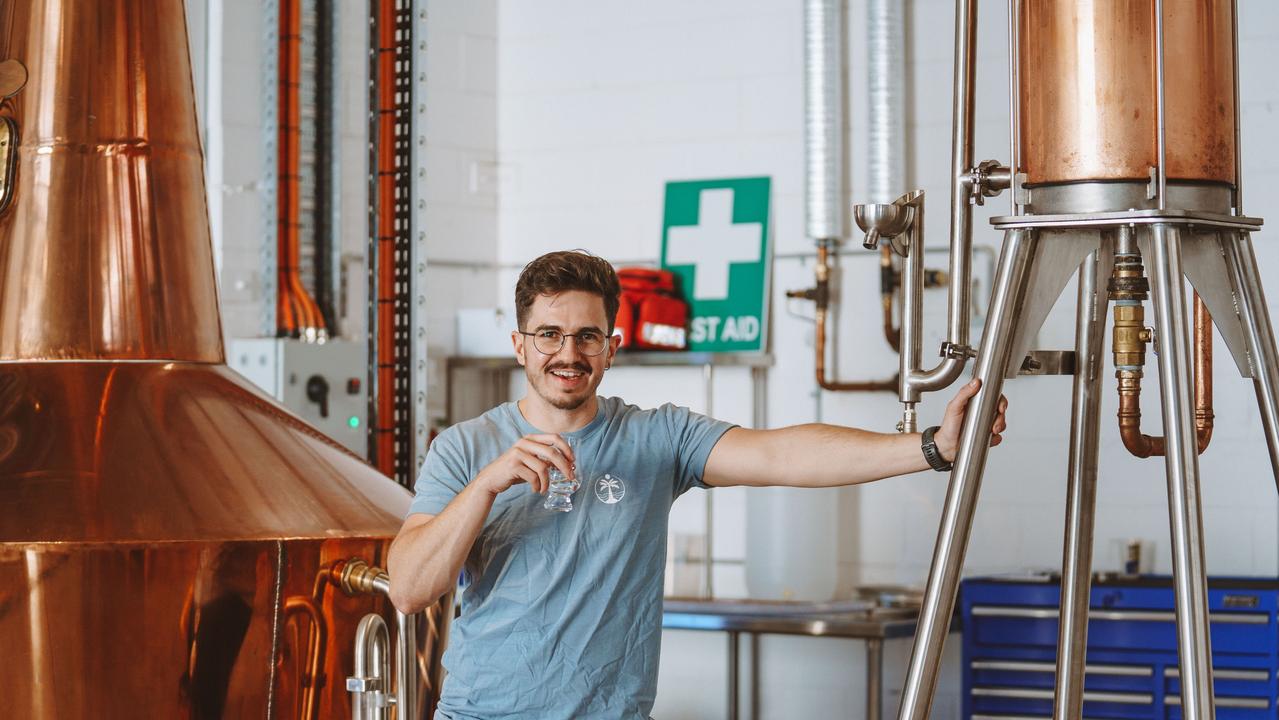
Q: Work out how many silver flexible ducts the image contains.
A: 2